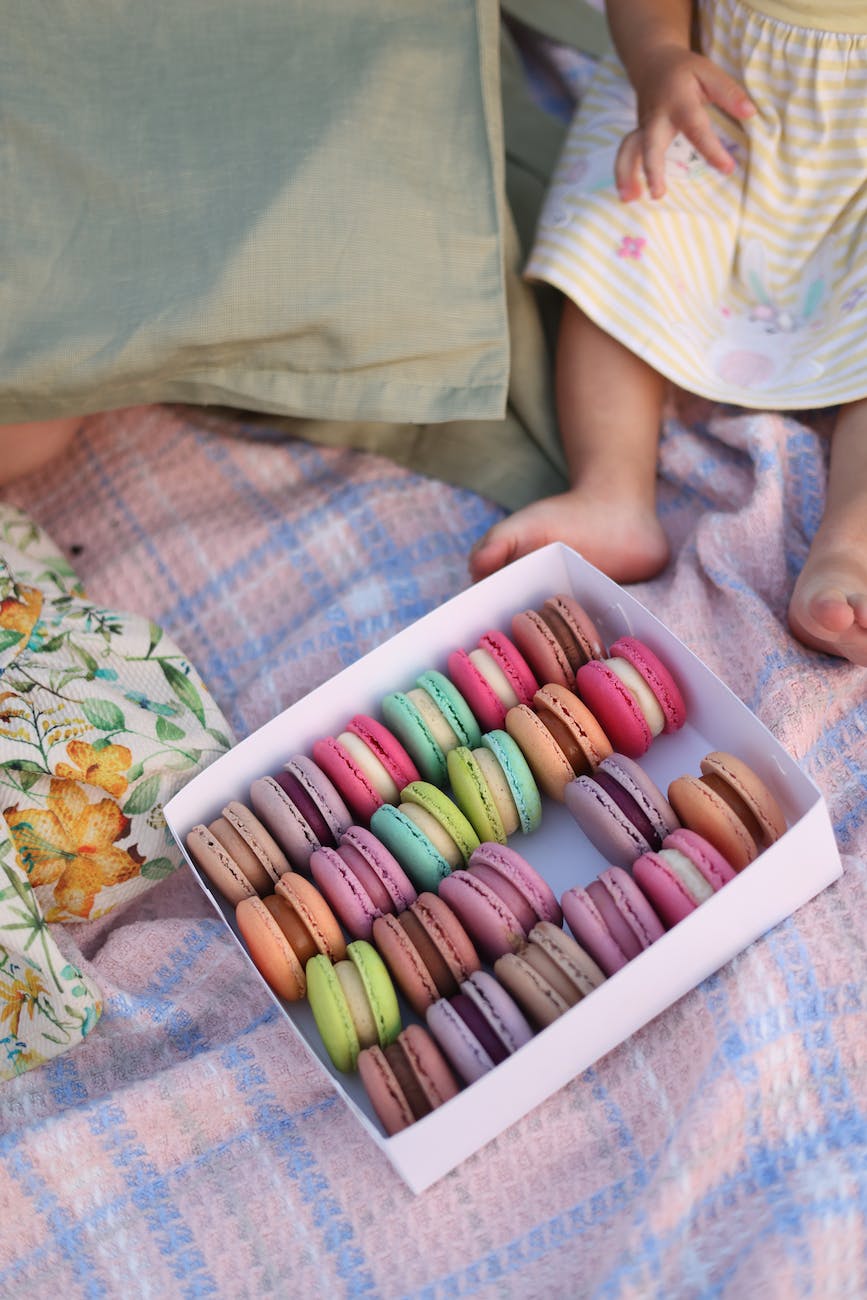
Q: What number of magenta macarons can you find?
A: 4